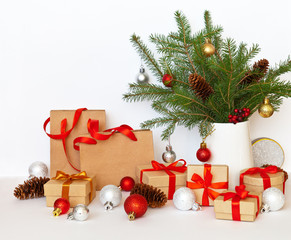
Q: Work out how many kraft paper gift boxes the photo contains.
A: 5